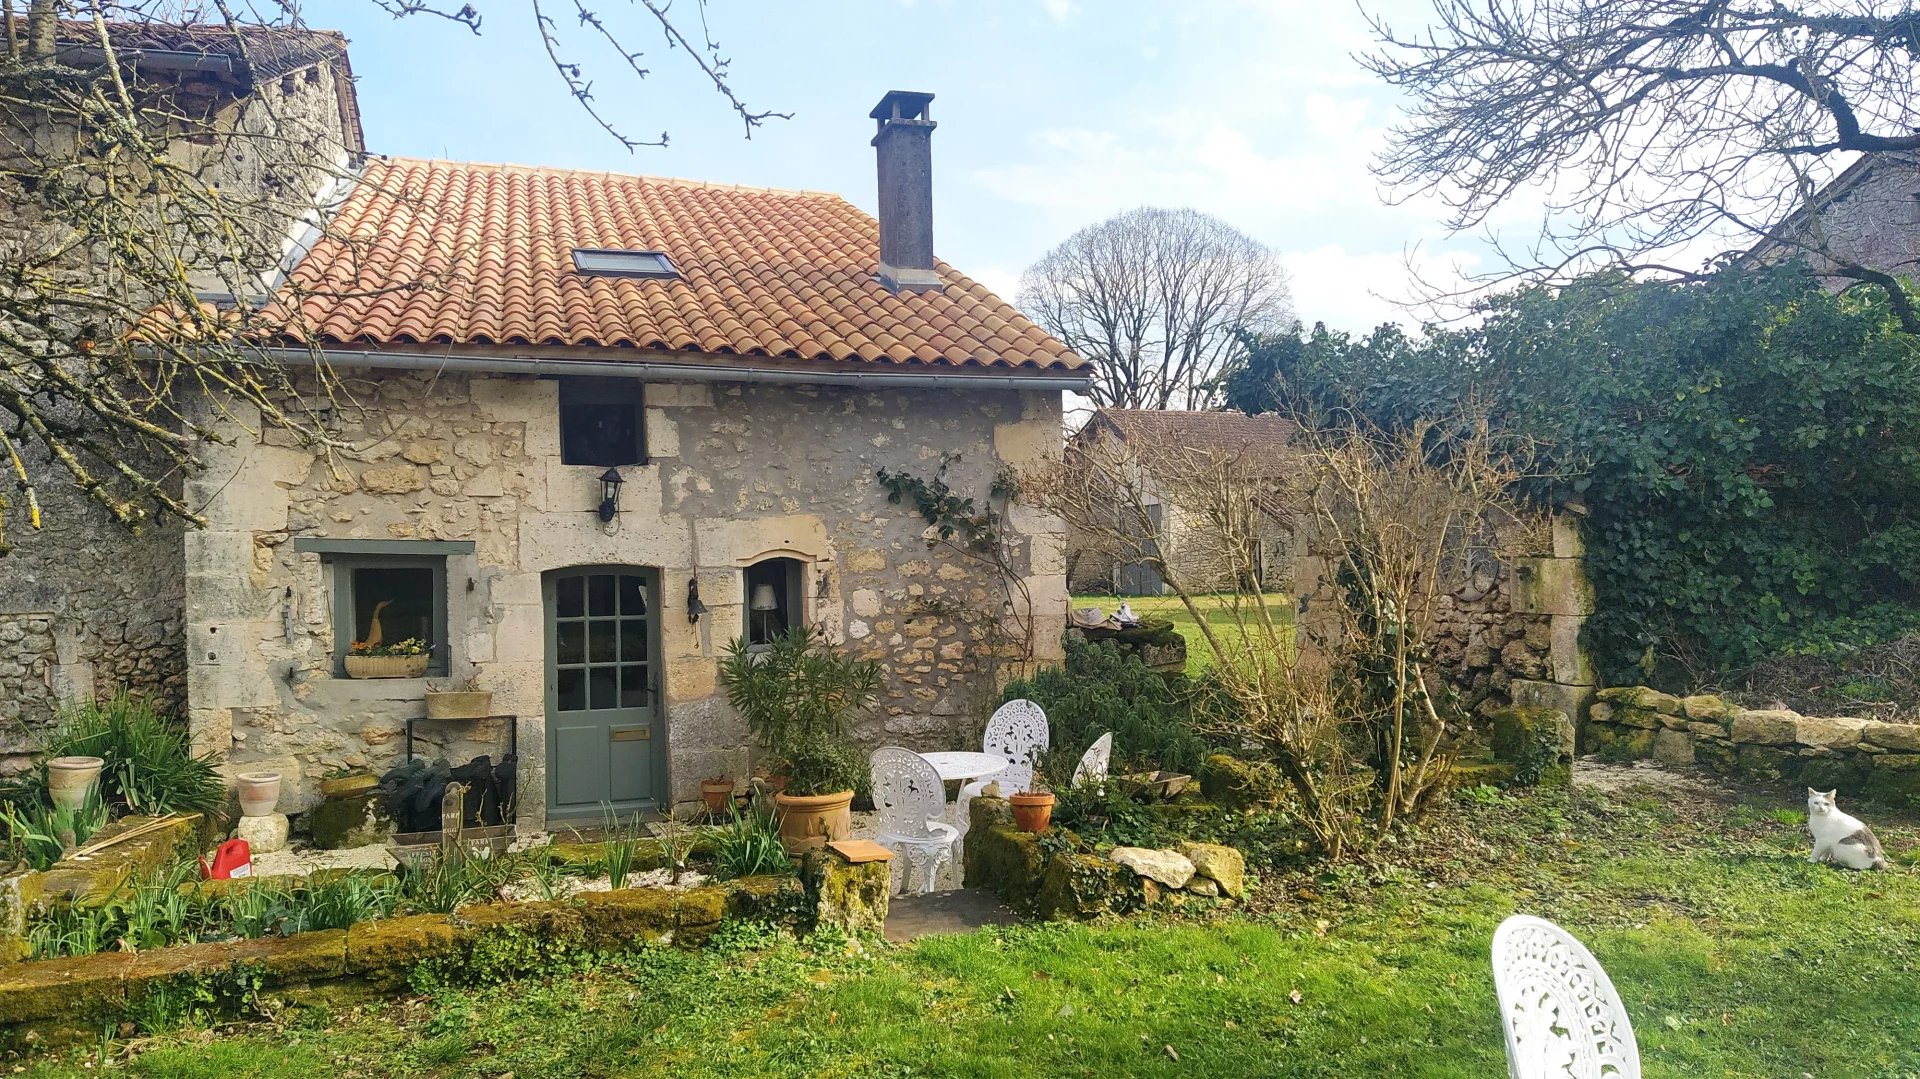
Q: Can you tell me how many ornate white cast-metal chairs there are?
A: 4